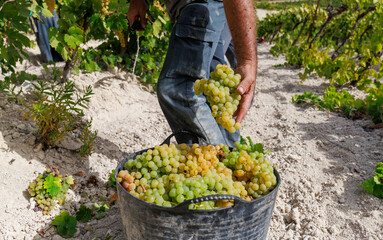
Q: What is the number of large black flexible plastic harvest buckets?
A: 1